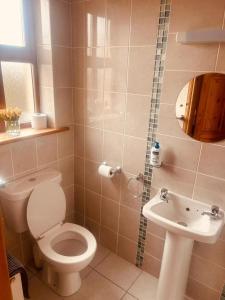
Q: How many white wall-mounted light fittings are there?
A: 1